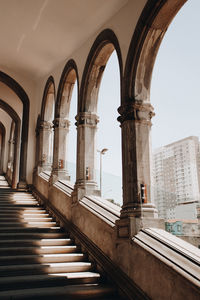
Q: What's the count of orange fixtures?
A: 3